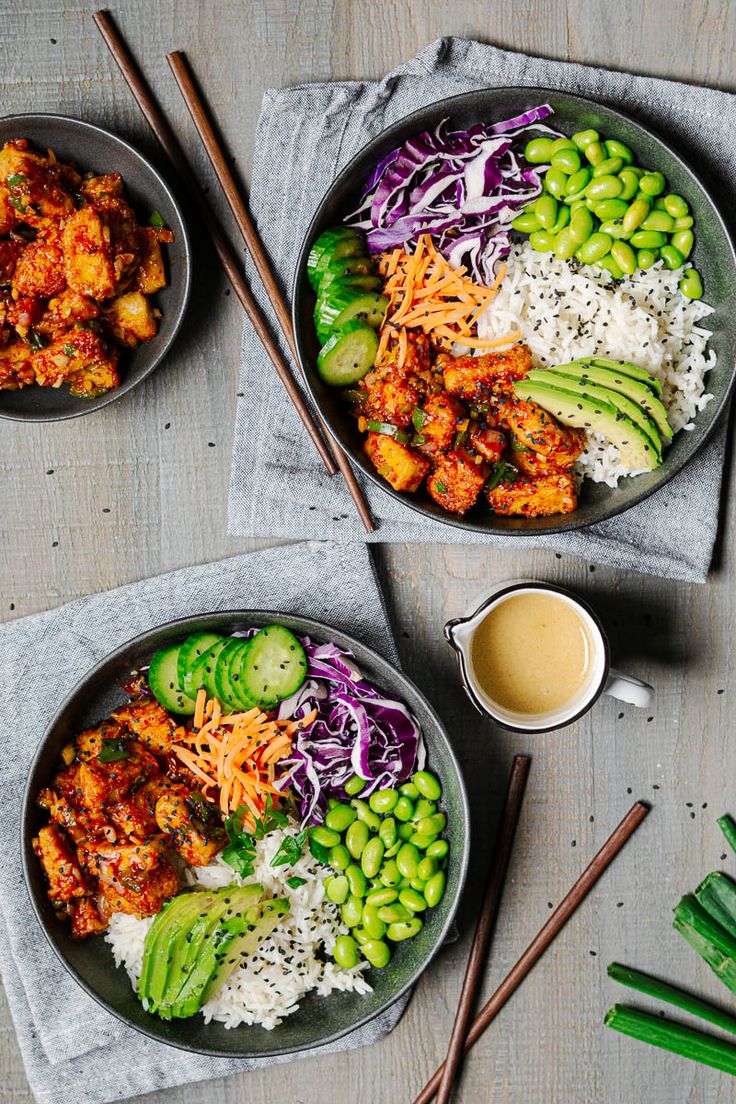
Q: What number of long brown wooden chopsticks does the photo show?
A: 4